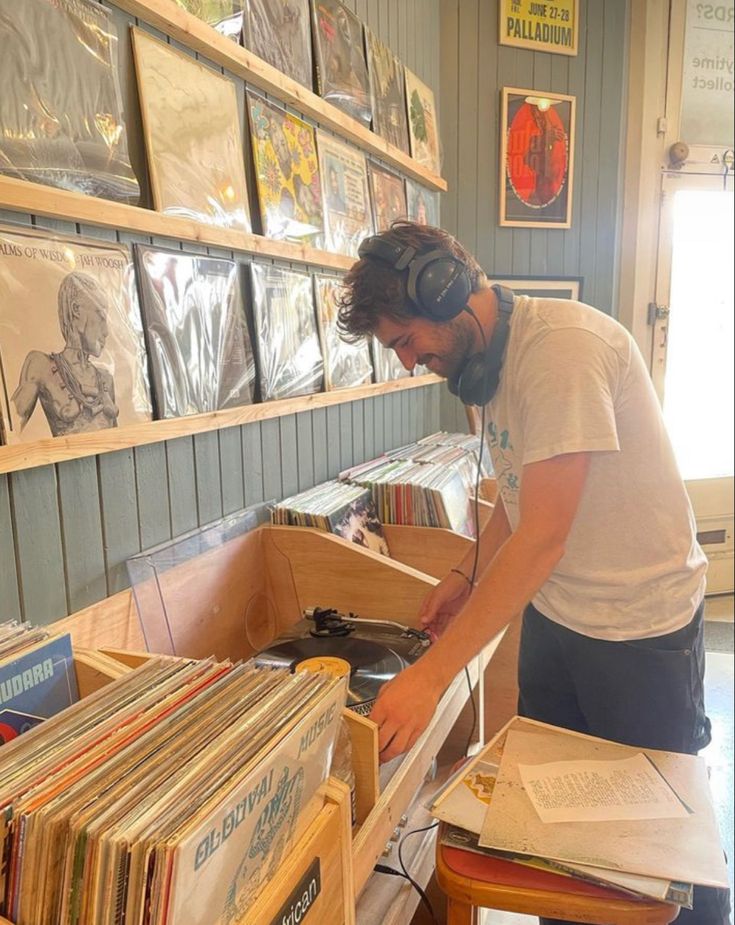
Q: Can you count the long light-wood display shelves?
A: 3